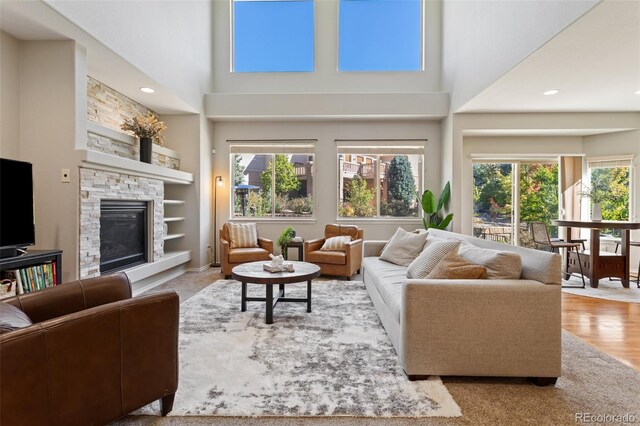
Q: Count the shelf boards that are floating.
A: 3